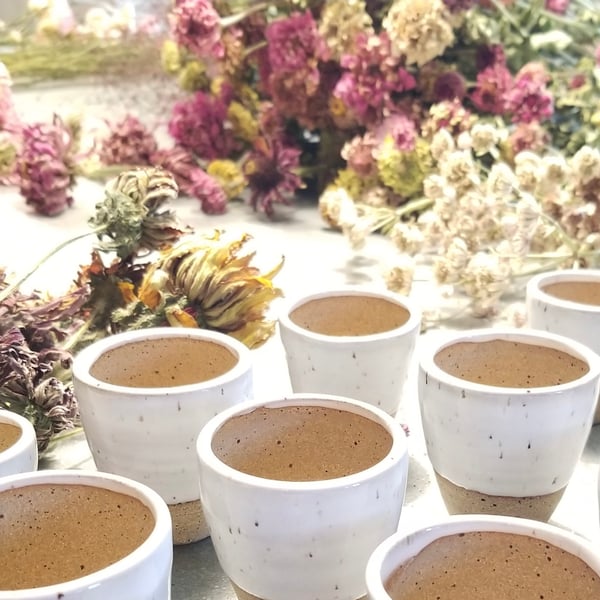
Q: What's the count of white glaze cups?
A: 8